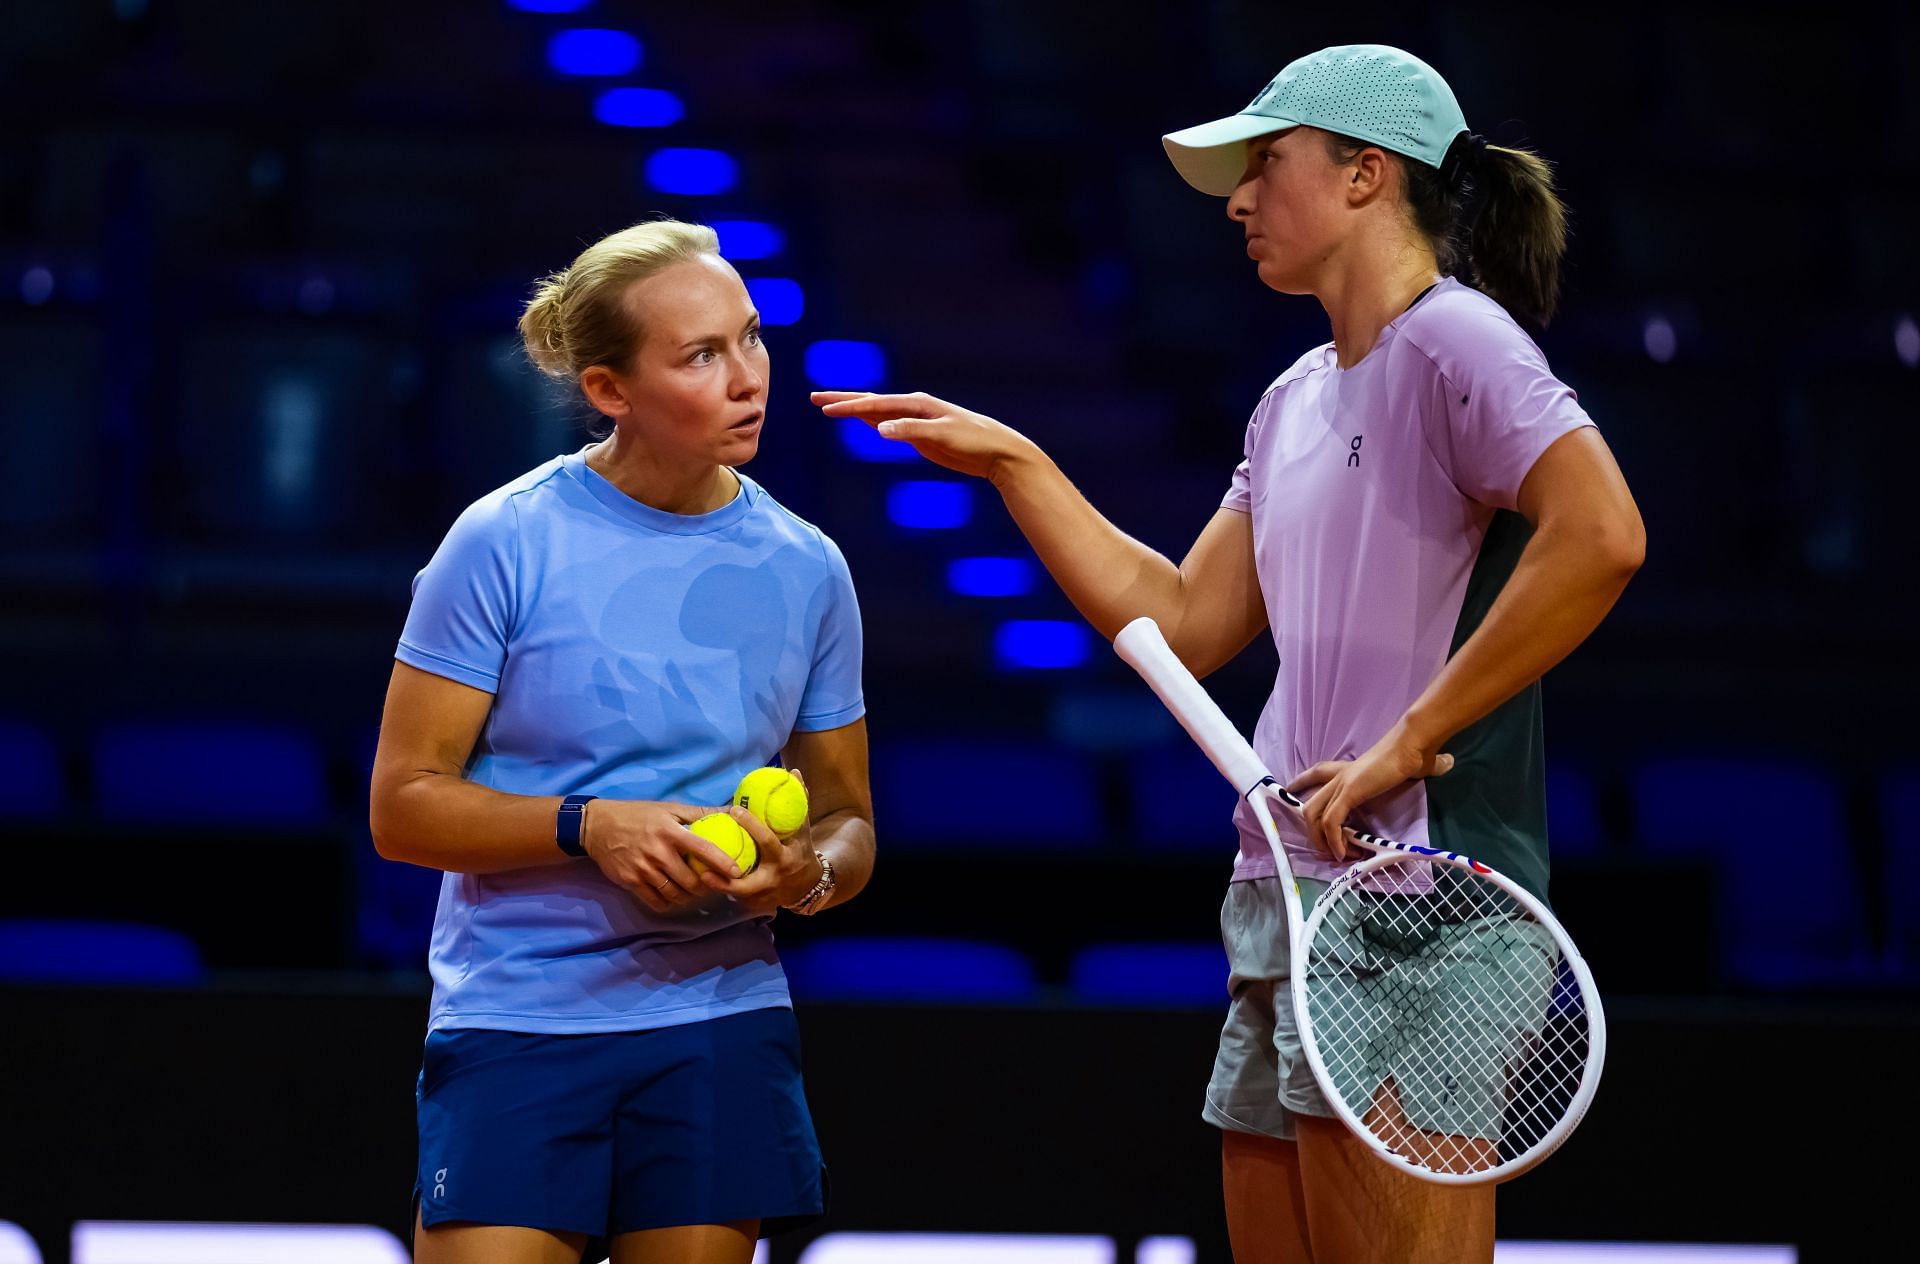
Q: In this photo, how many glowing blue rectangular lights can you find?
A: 11